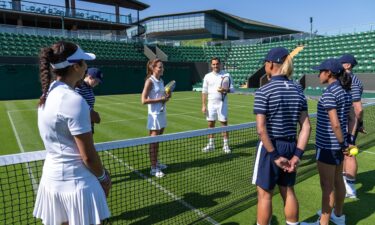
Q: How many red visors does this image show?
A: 0